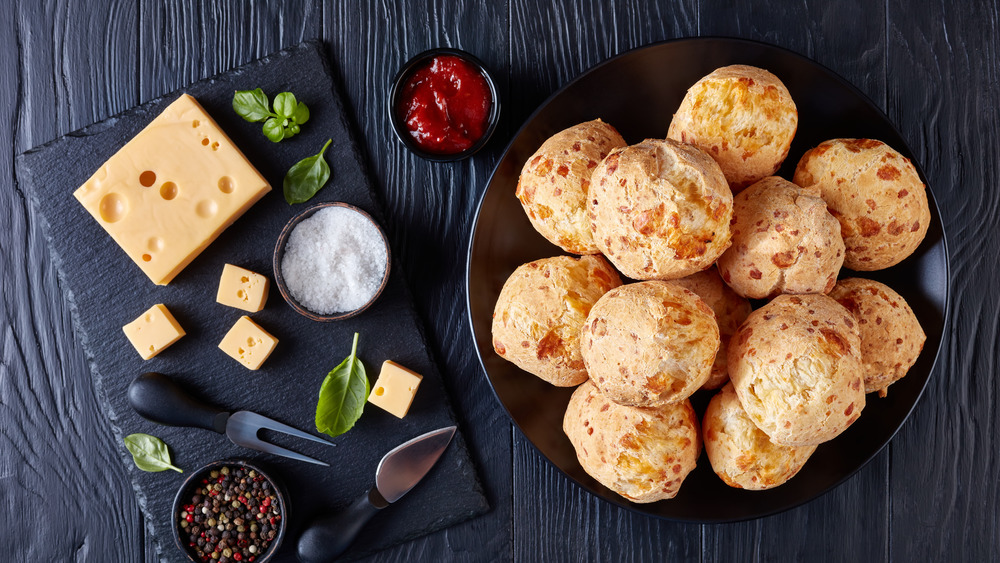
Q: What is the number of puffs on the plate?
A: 12